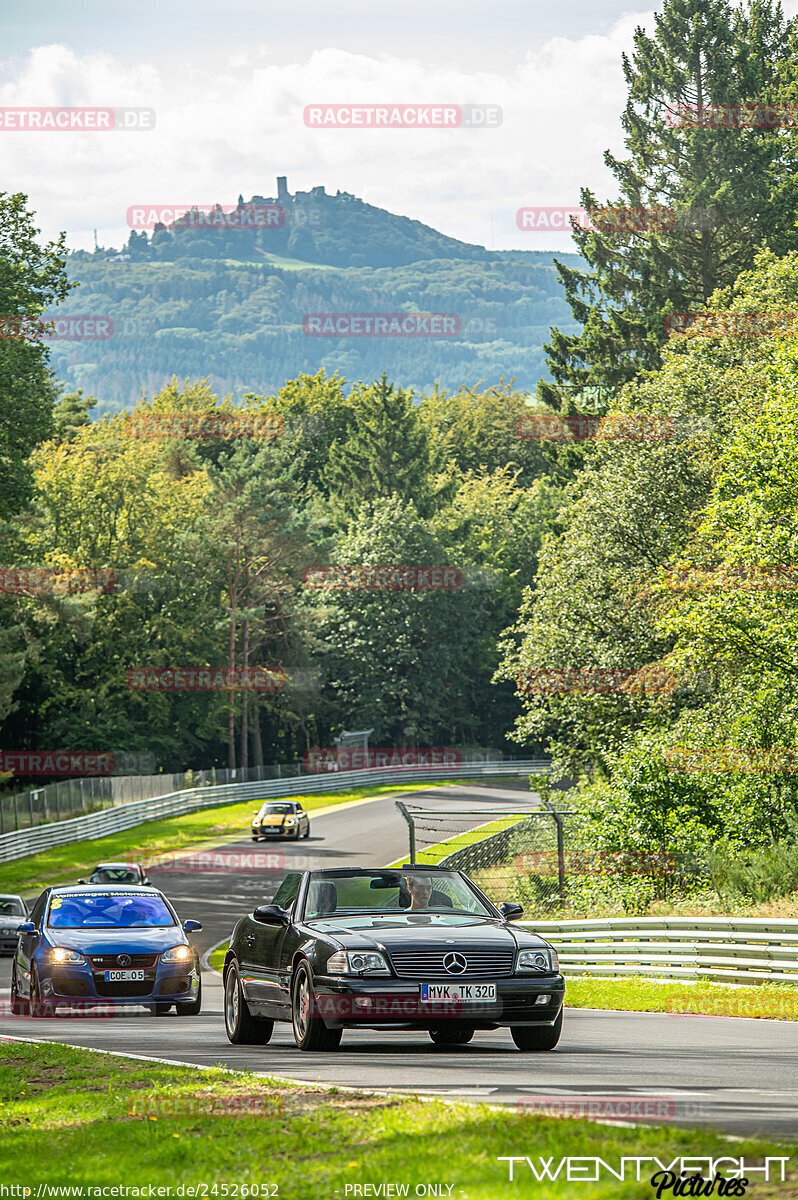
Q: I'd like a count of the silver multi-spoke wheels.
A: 2